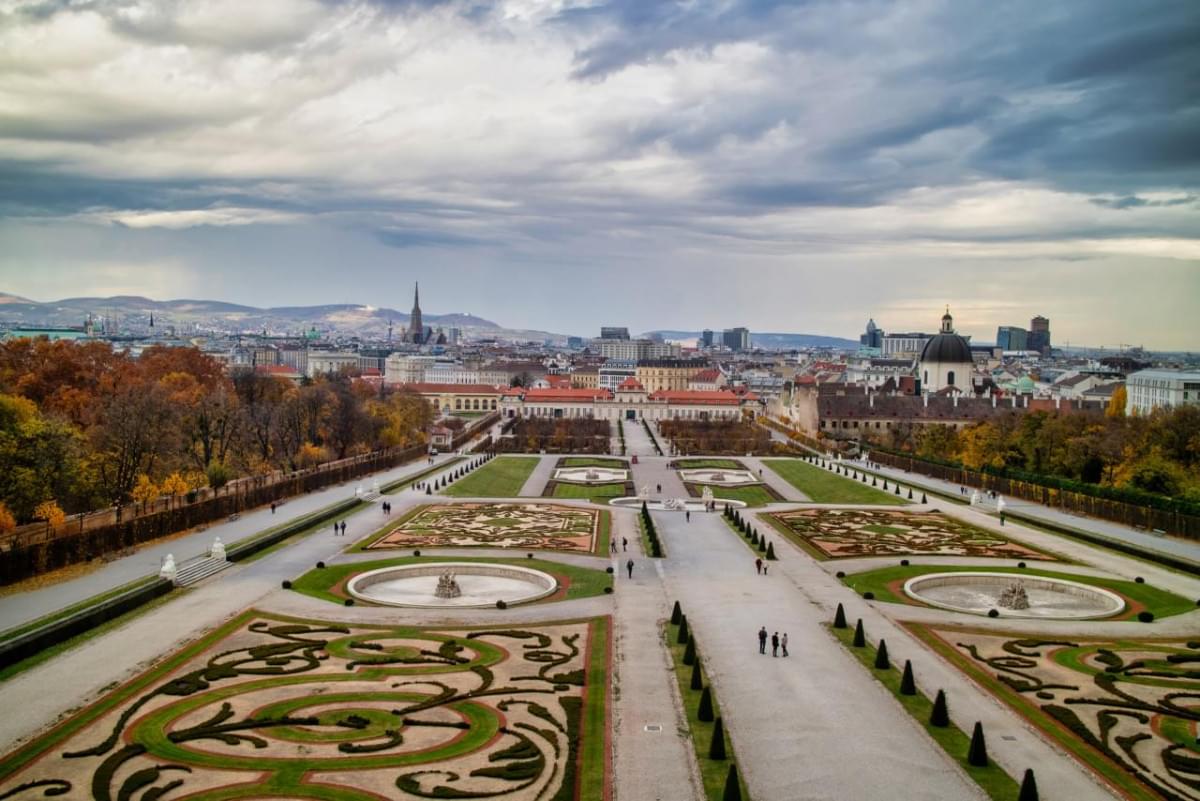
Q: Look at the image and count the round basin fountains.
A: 2